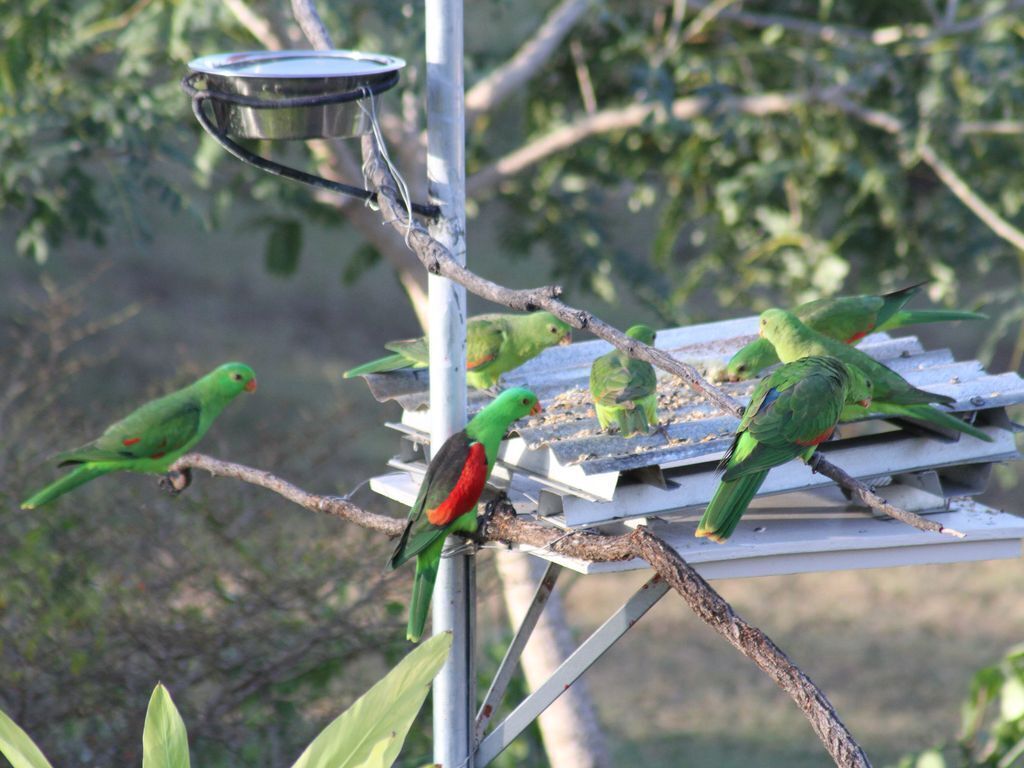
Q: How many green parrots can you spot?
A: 7